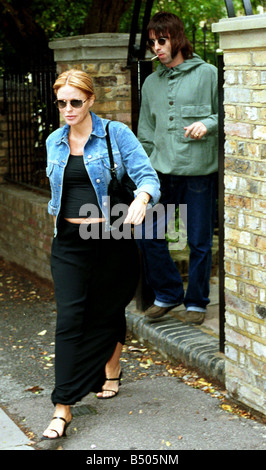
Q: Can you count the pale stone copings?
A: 2